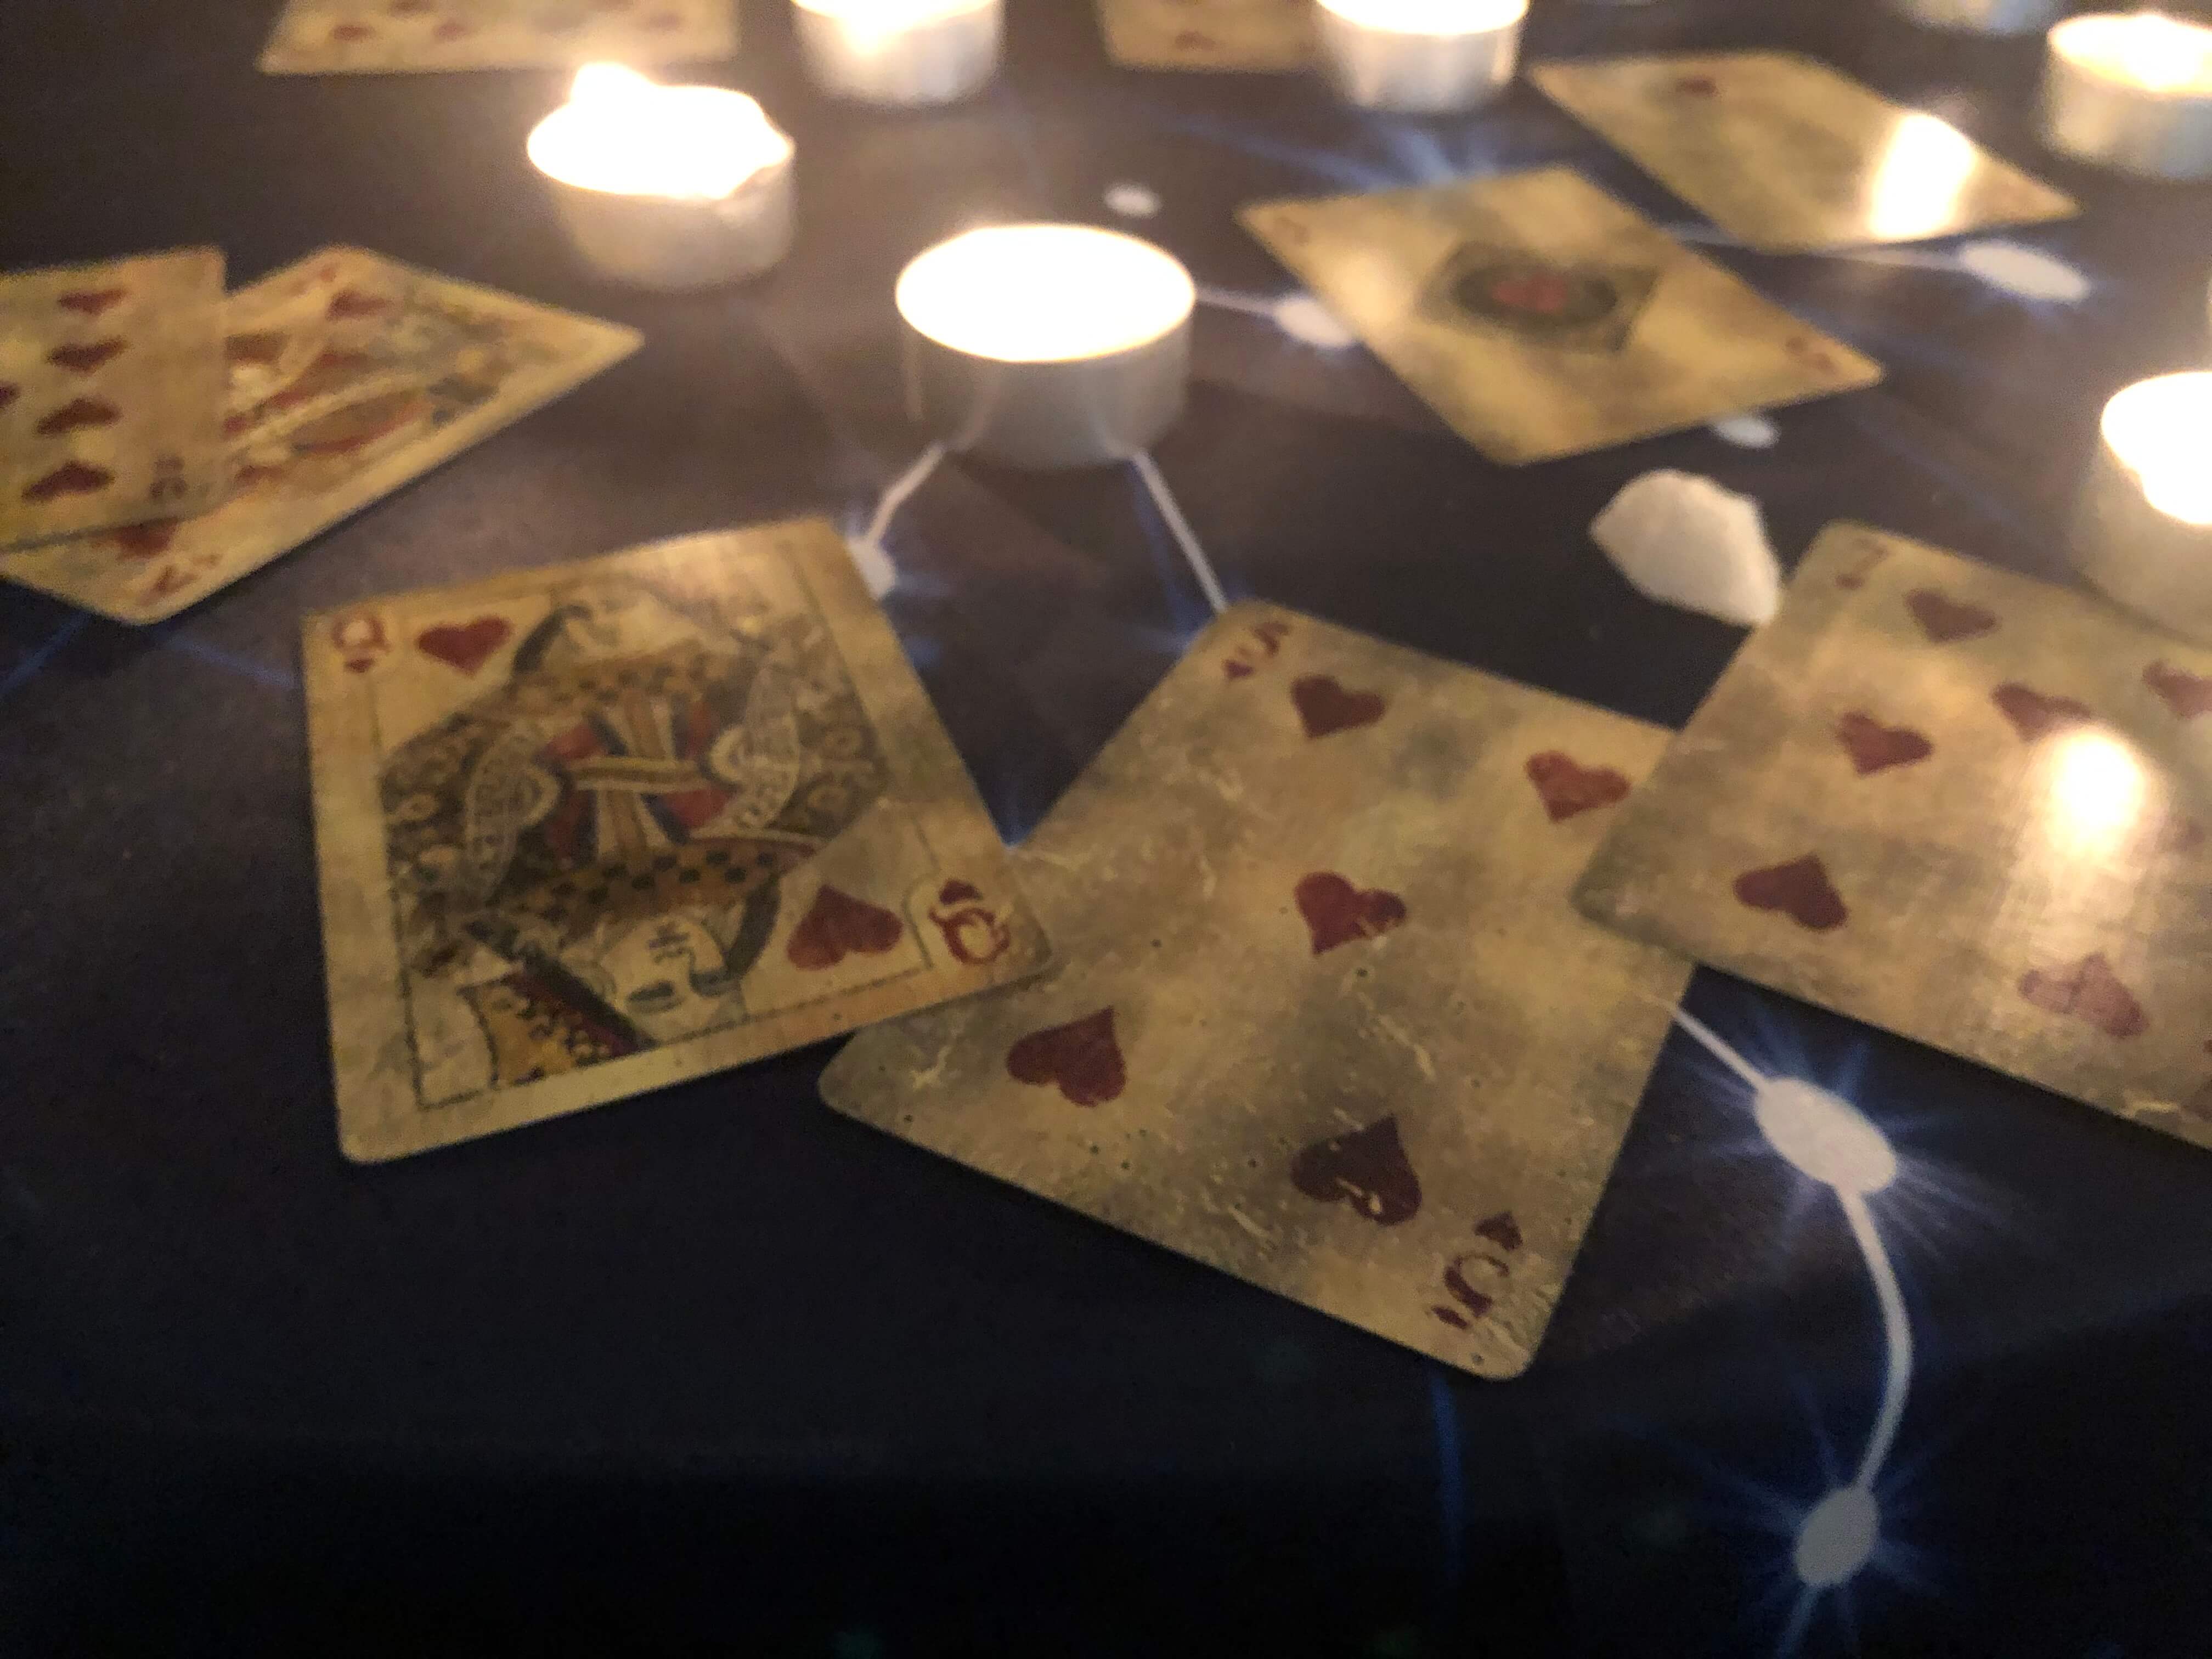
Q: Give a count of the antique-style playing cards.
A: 9